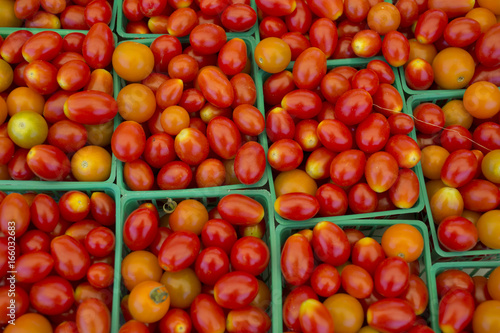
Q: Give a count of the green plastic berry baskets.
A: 12